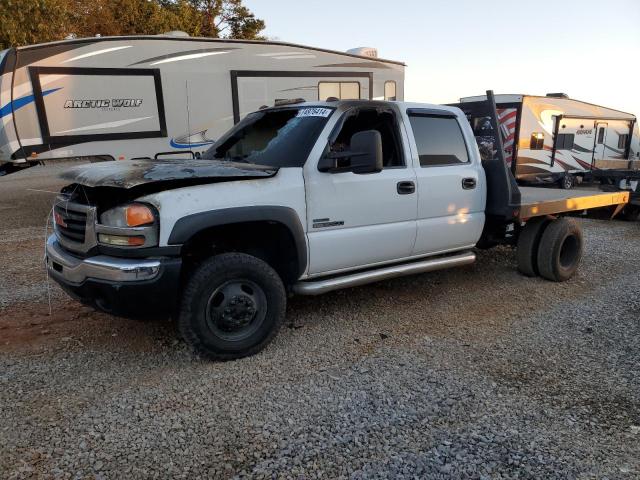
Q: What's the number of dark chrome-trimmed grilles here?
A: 1